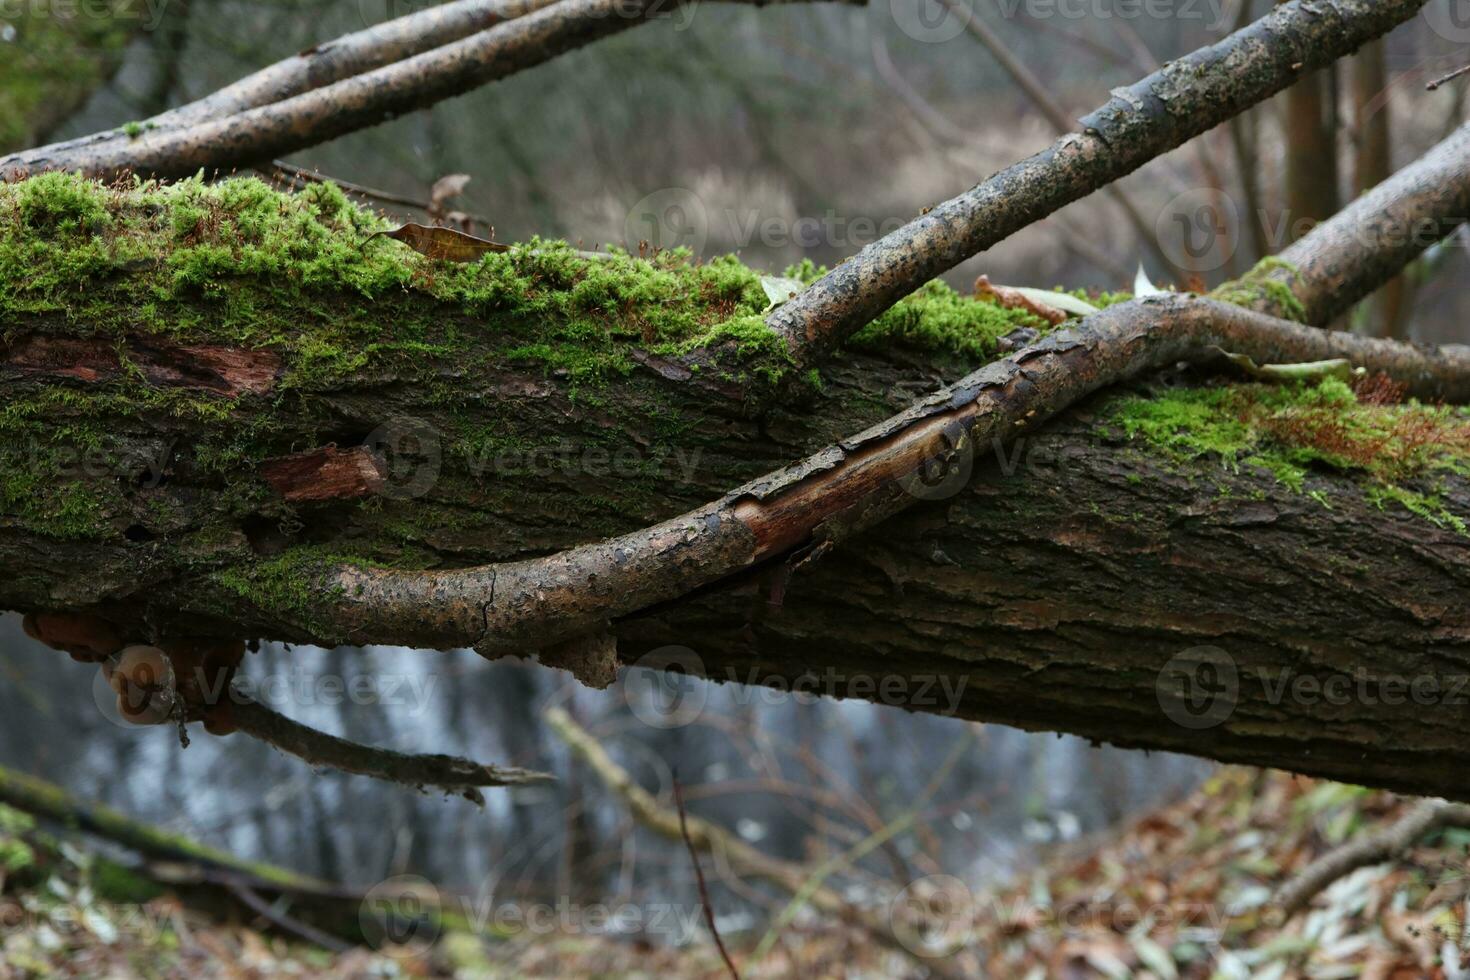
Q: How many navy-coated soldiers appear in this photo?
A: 0